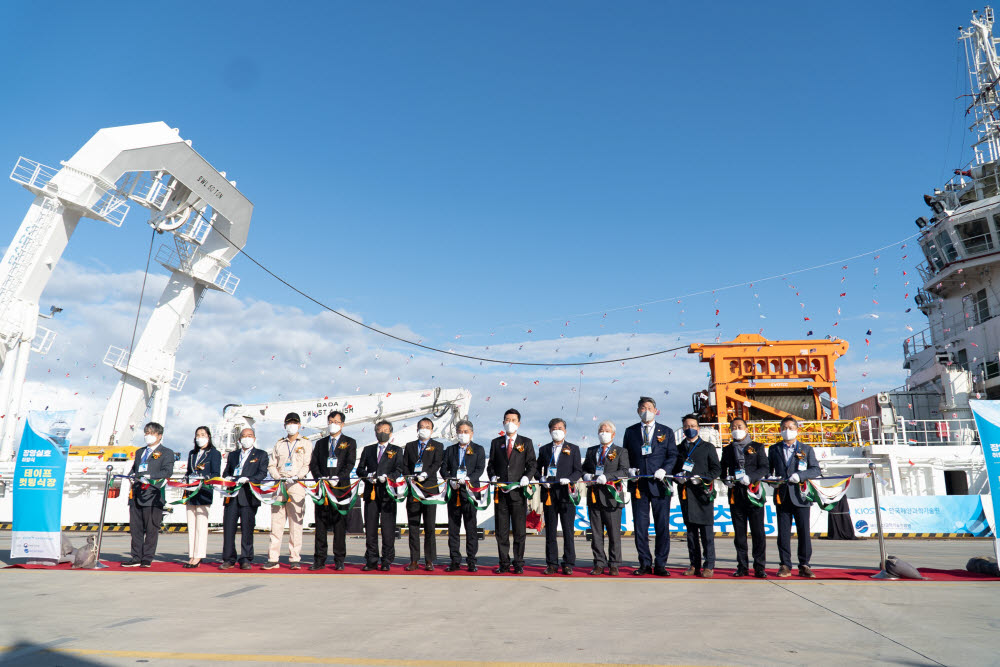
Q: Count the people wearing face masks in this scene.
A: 15